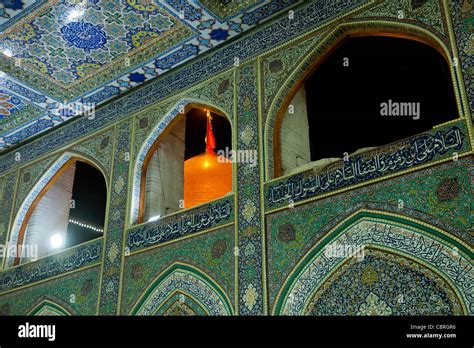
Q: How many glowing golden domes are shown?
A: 1